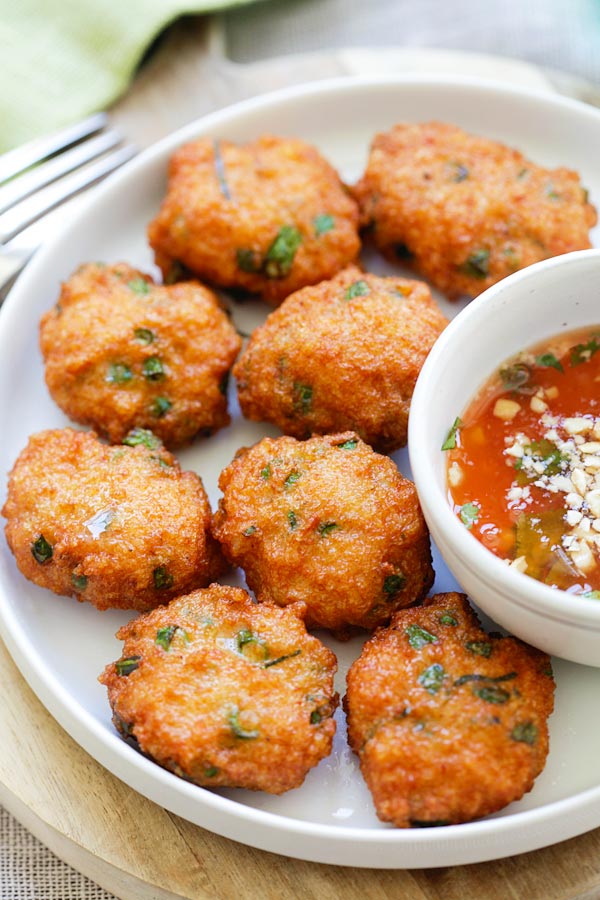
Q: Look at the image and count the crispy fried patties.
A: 8